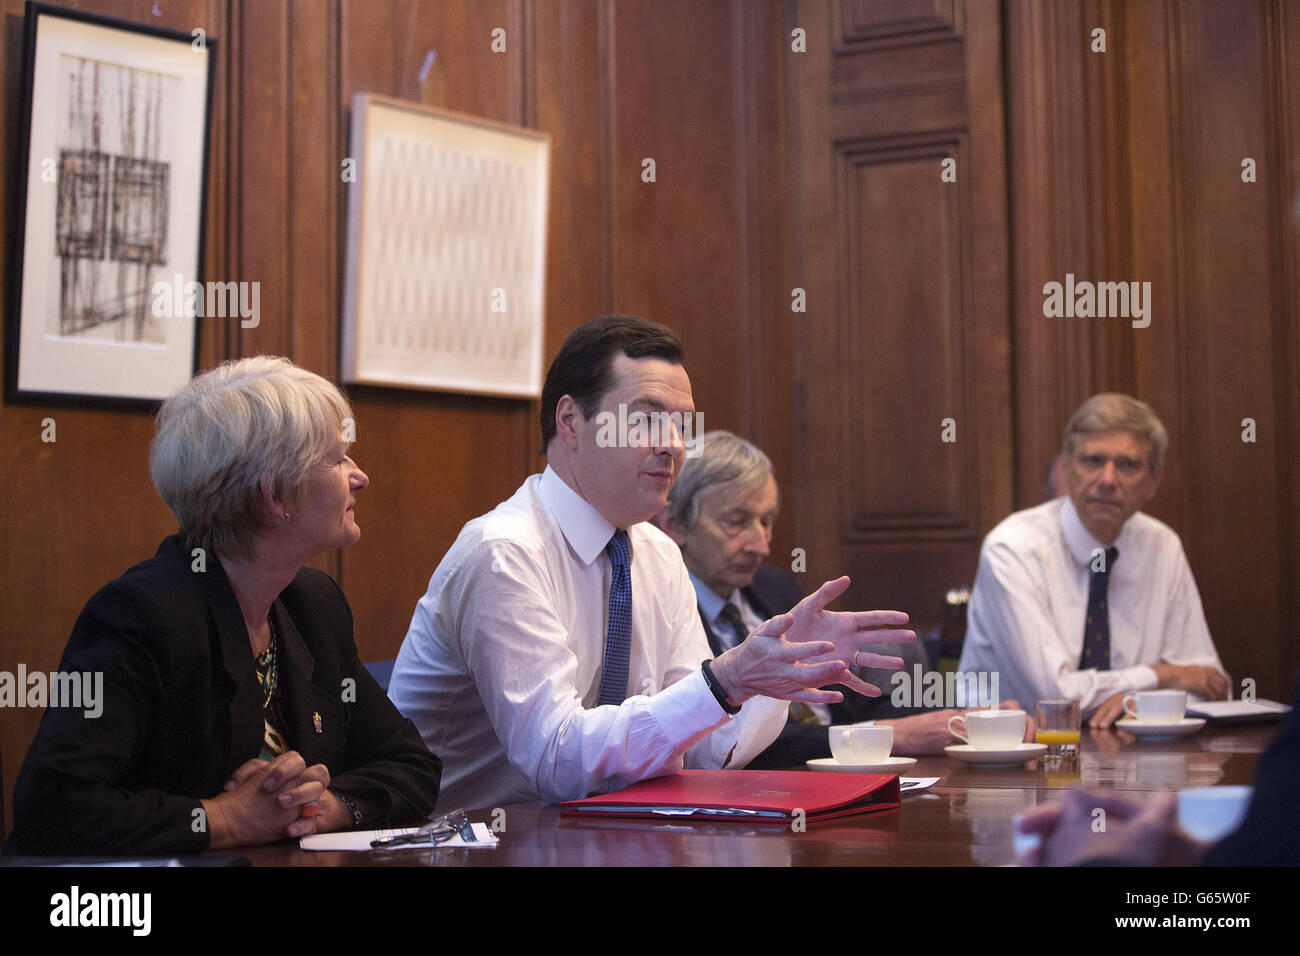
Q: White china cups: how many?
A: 4